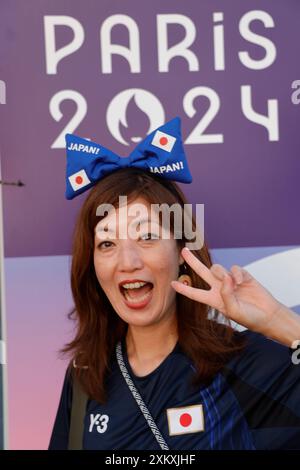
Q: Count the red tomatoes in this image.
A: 0